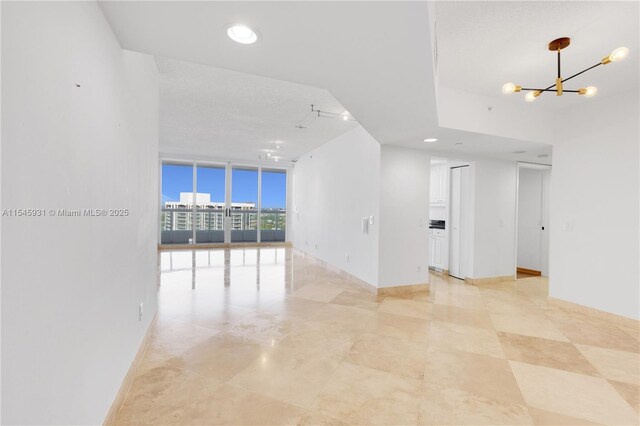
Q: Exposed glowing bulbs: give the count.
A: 4